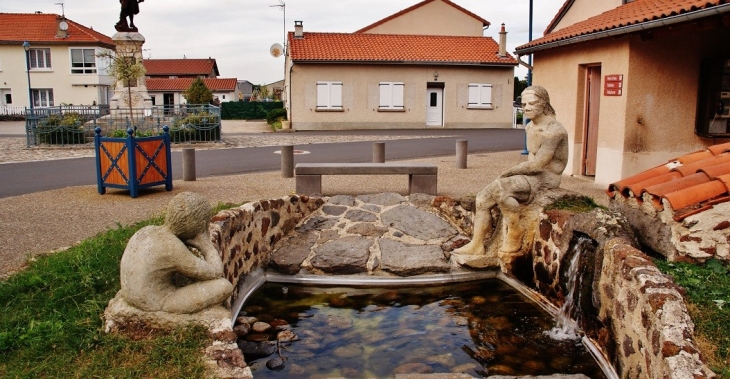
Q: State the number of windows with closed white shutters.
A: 3